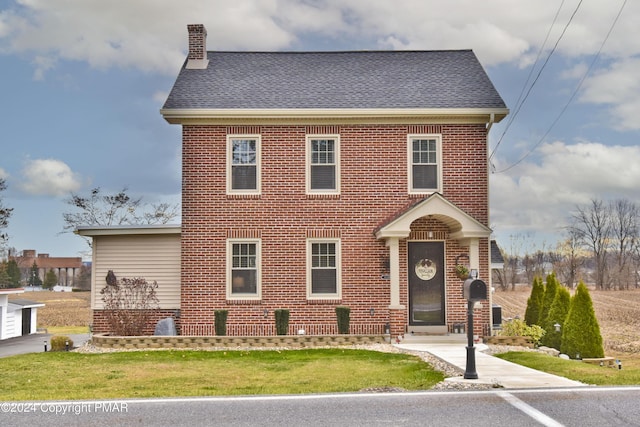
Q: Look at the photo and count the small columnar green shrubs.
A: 3